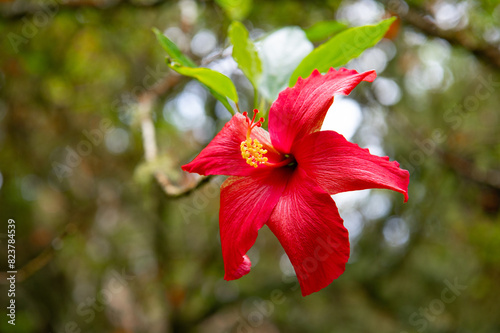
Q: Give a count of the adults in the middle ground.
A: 0